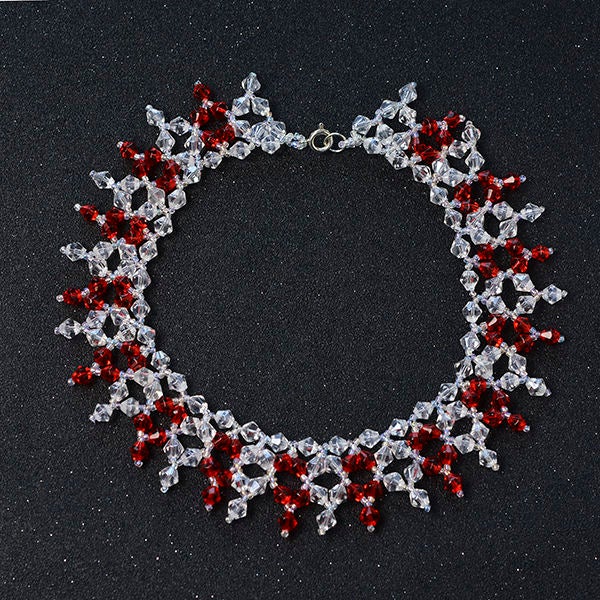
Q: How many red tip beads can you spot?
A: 15